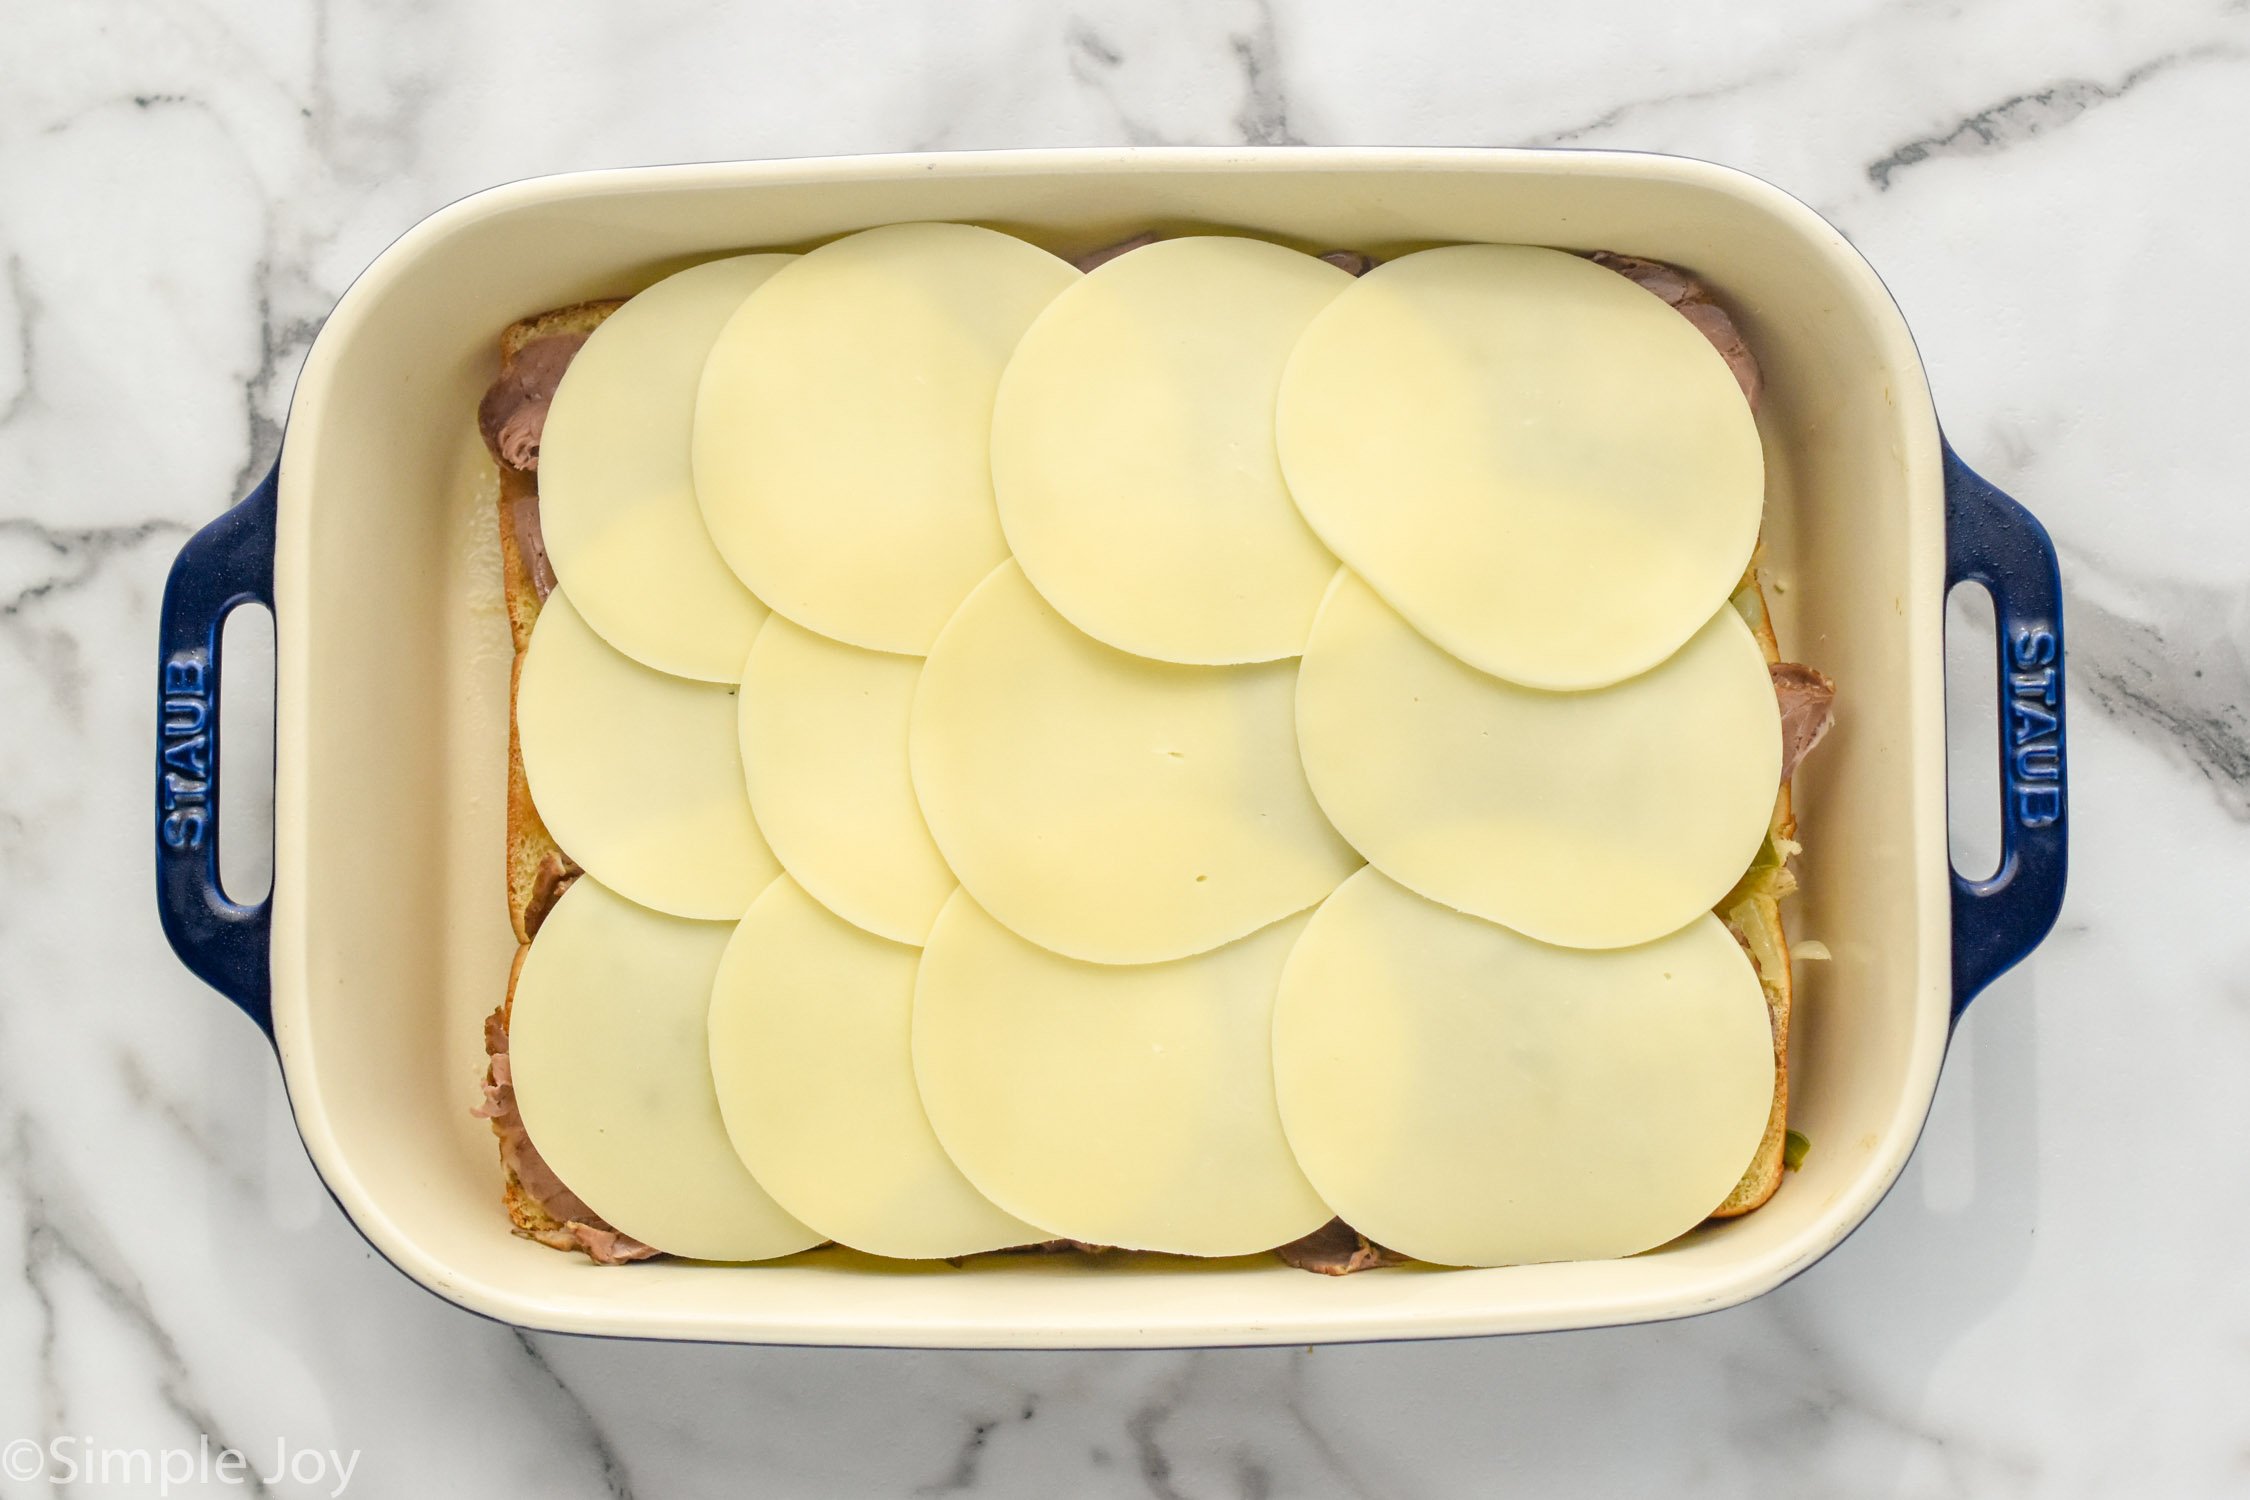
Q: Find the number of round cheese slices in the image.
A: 12